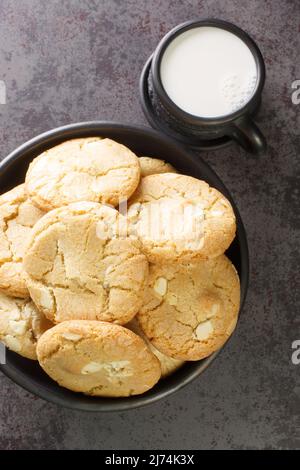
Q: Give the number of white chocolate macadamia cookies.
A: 9